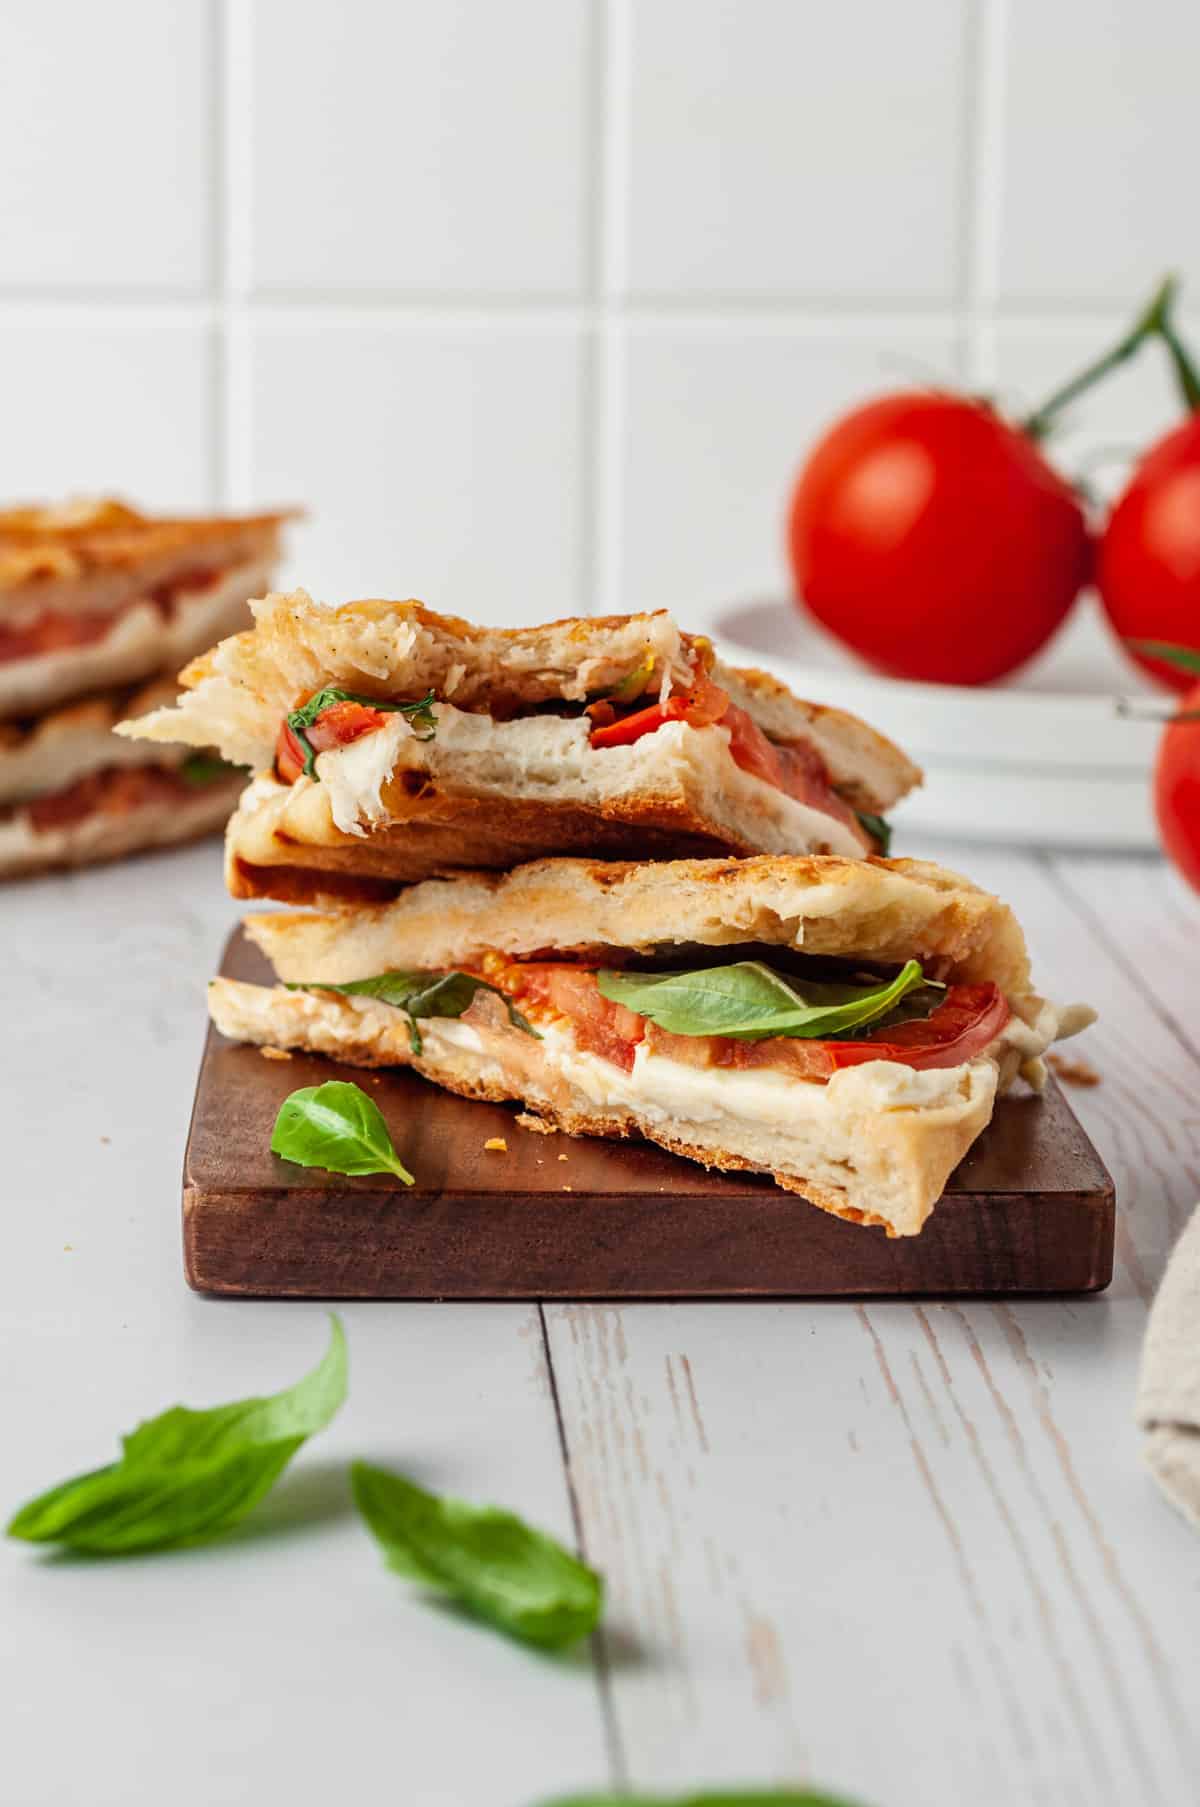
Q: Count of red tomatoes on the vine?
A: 3